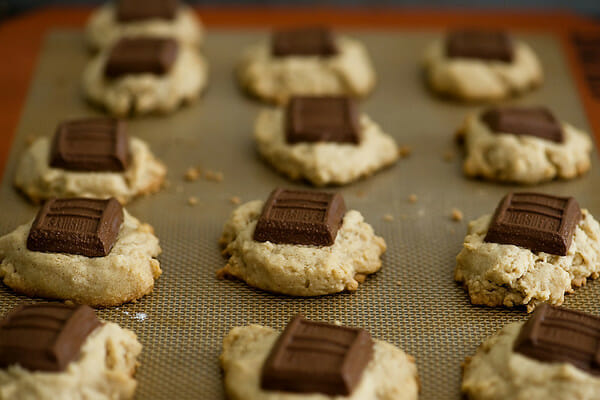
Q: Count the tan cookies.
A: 13